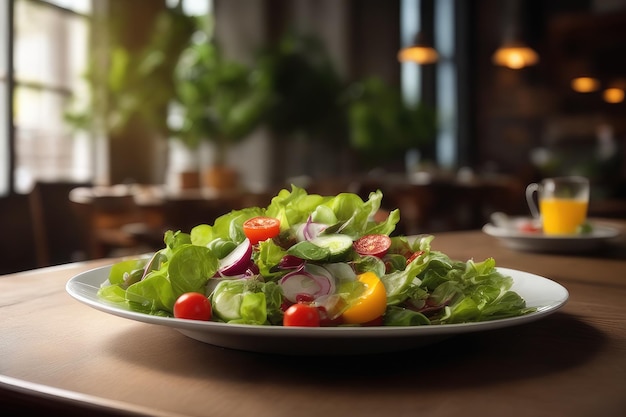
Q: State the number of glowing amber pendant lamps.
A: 4